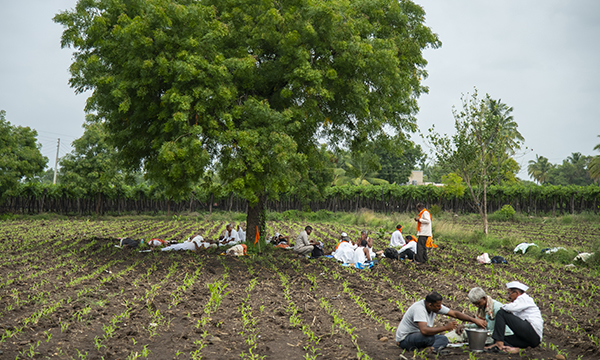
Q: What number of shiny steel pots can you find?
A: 1